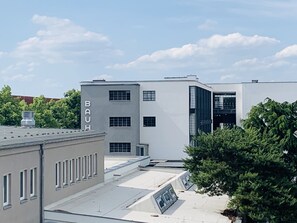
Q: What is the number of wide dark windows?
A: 3